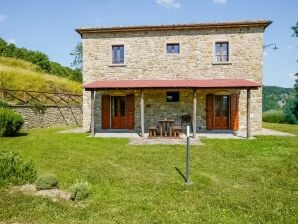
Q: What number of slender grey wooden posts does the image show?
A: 4